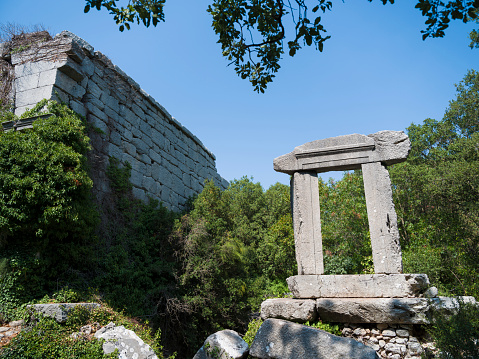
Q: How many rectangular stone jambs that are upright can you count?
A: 2